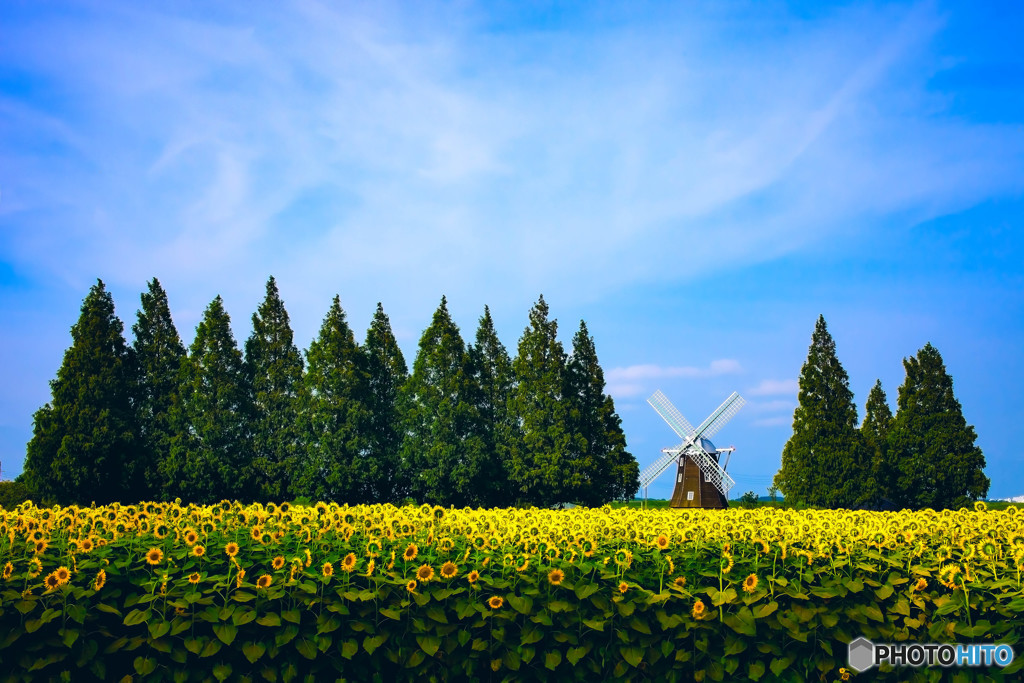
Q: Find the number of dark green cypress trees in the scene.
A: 13